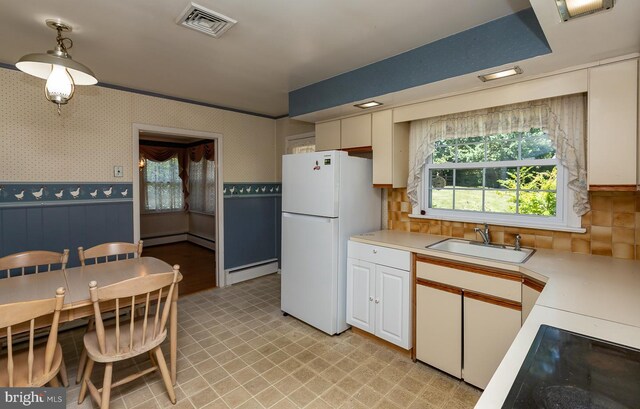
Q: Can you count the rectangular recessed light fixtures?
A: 3